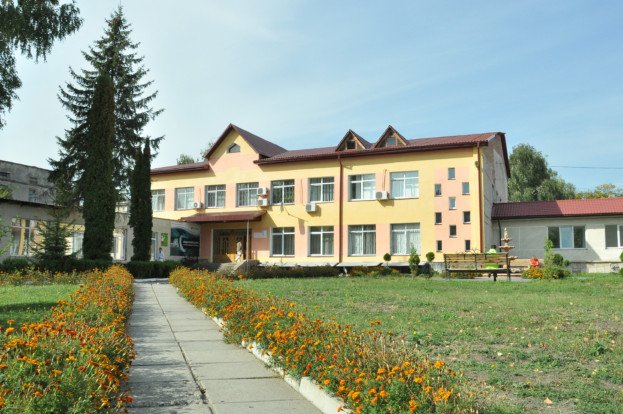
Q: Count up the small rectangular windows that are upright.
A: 9